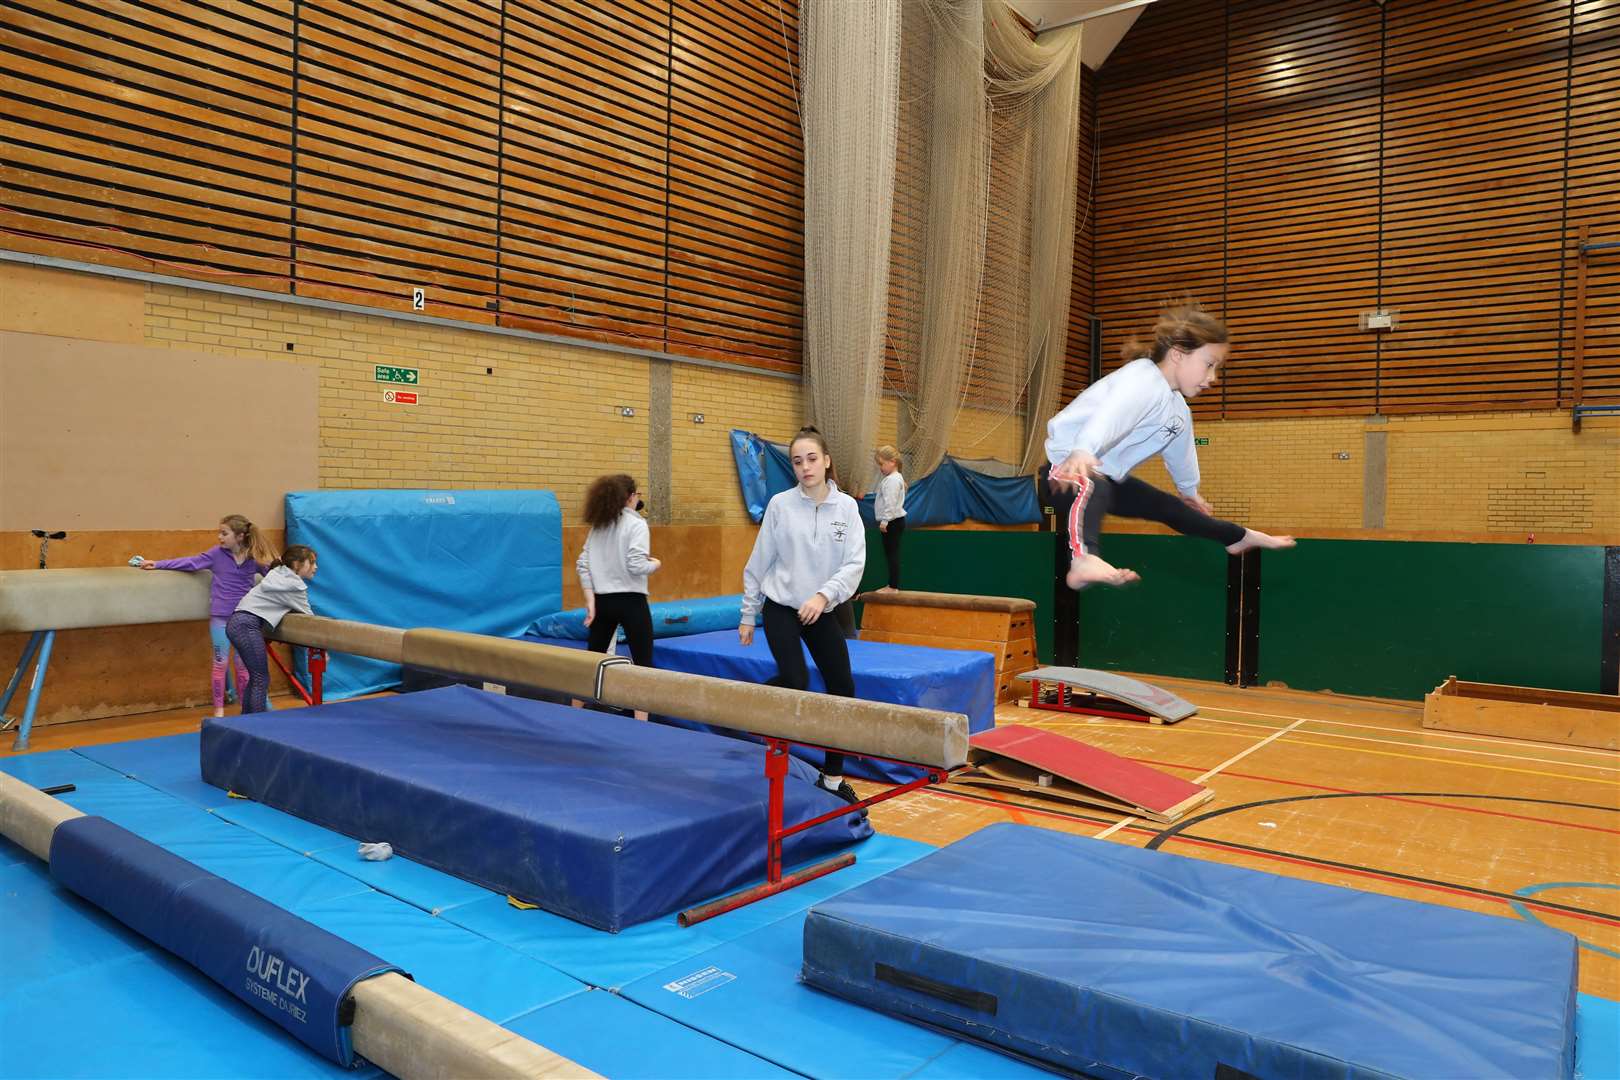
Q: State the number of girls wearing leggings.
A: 6